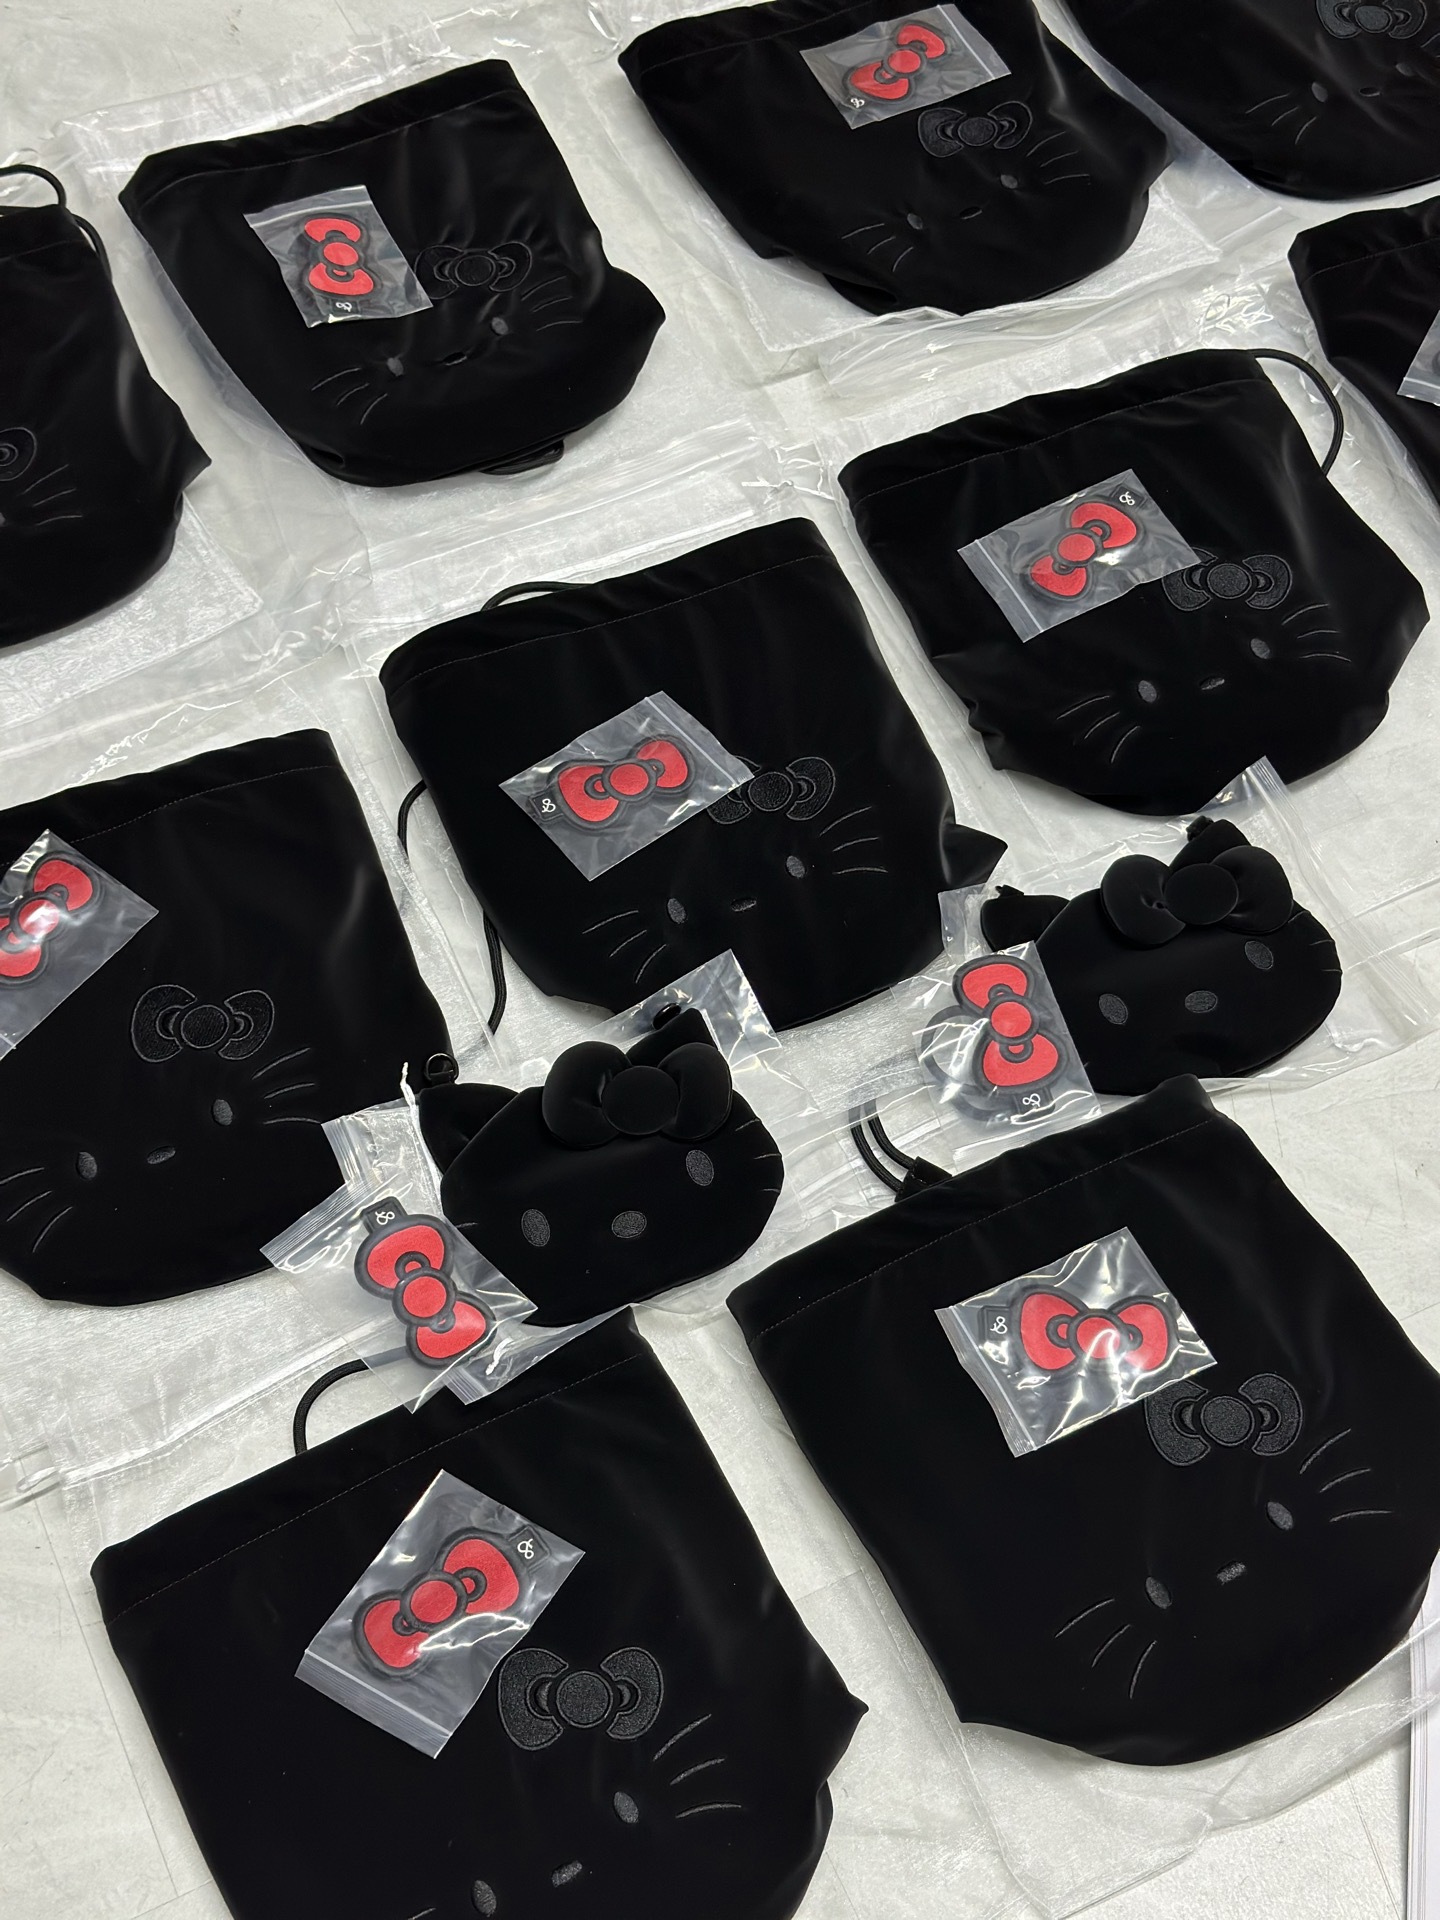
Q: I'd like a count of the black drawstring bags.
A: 10